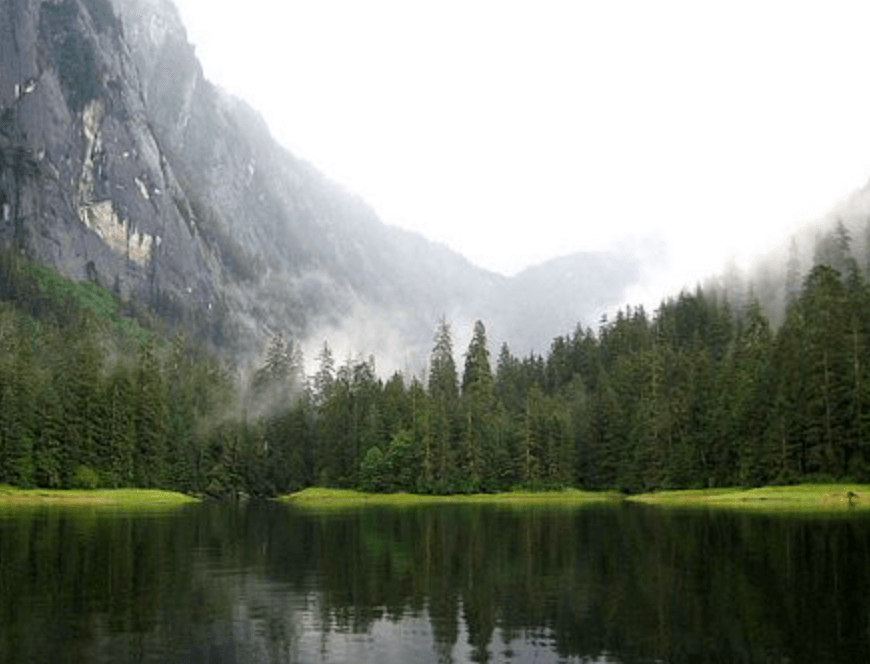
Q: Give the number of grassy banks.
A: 3